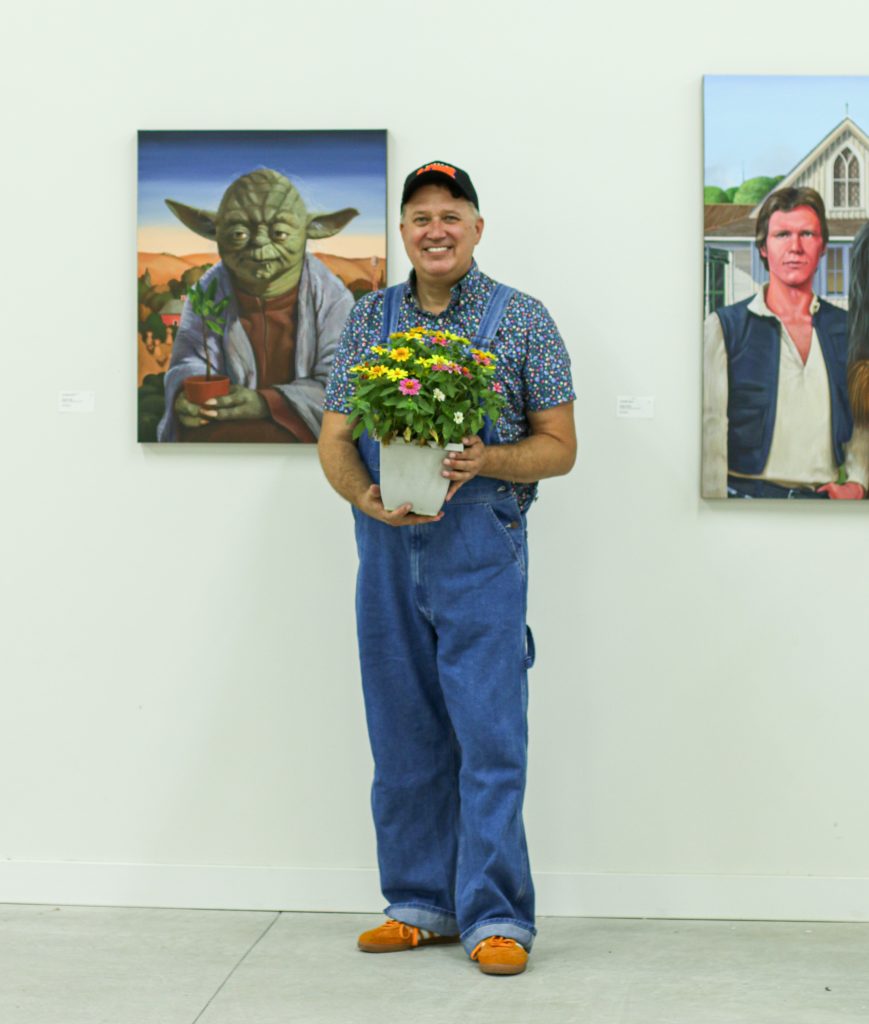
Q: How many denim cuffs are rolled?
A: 2